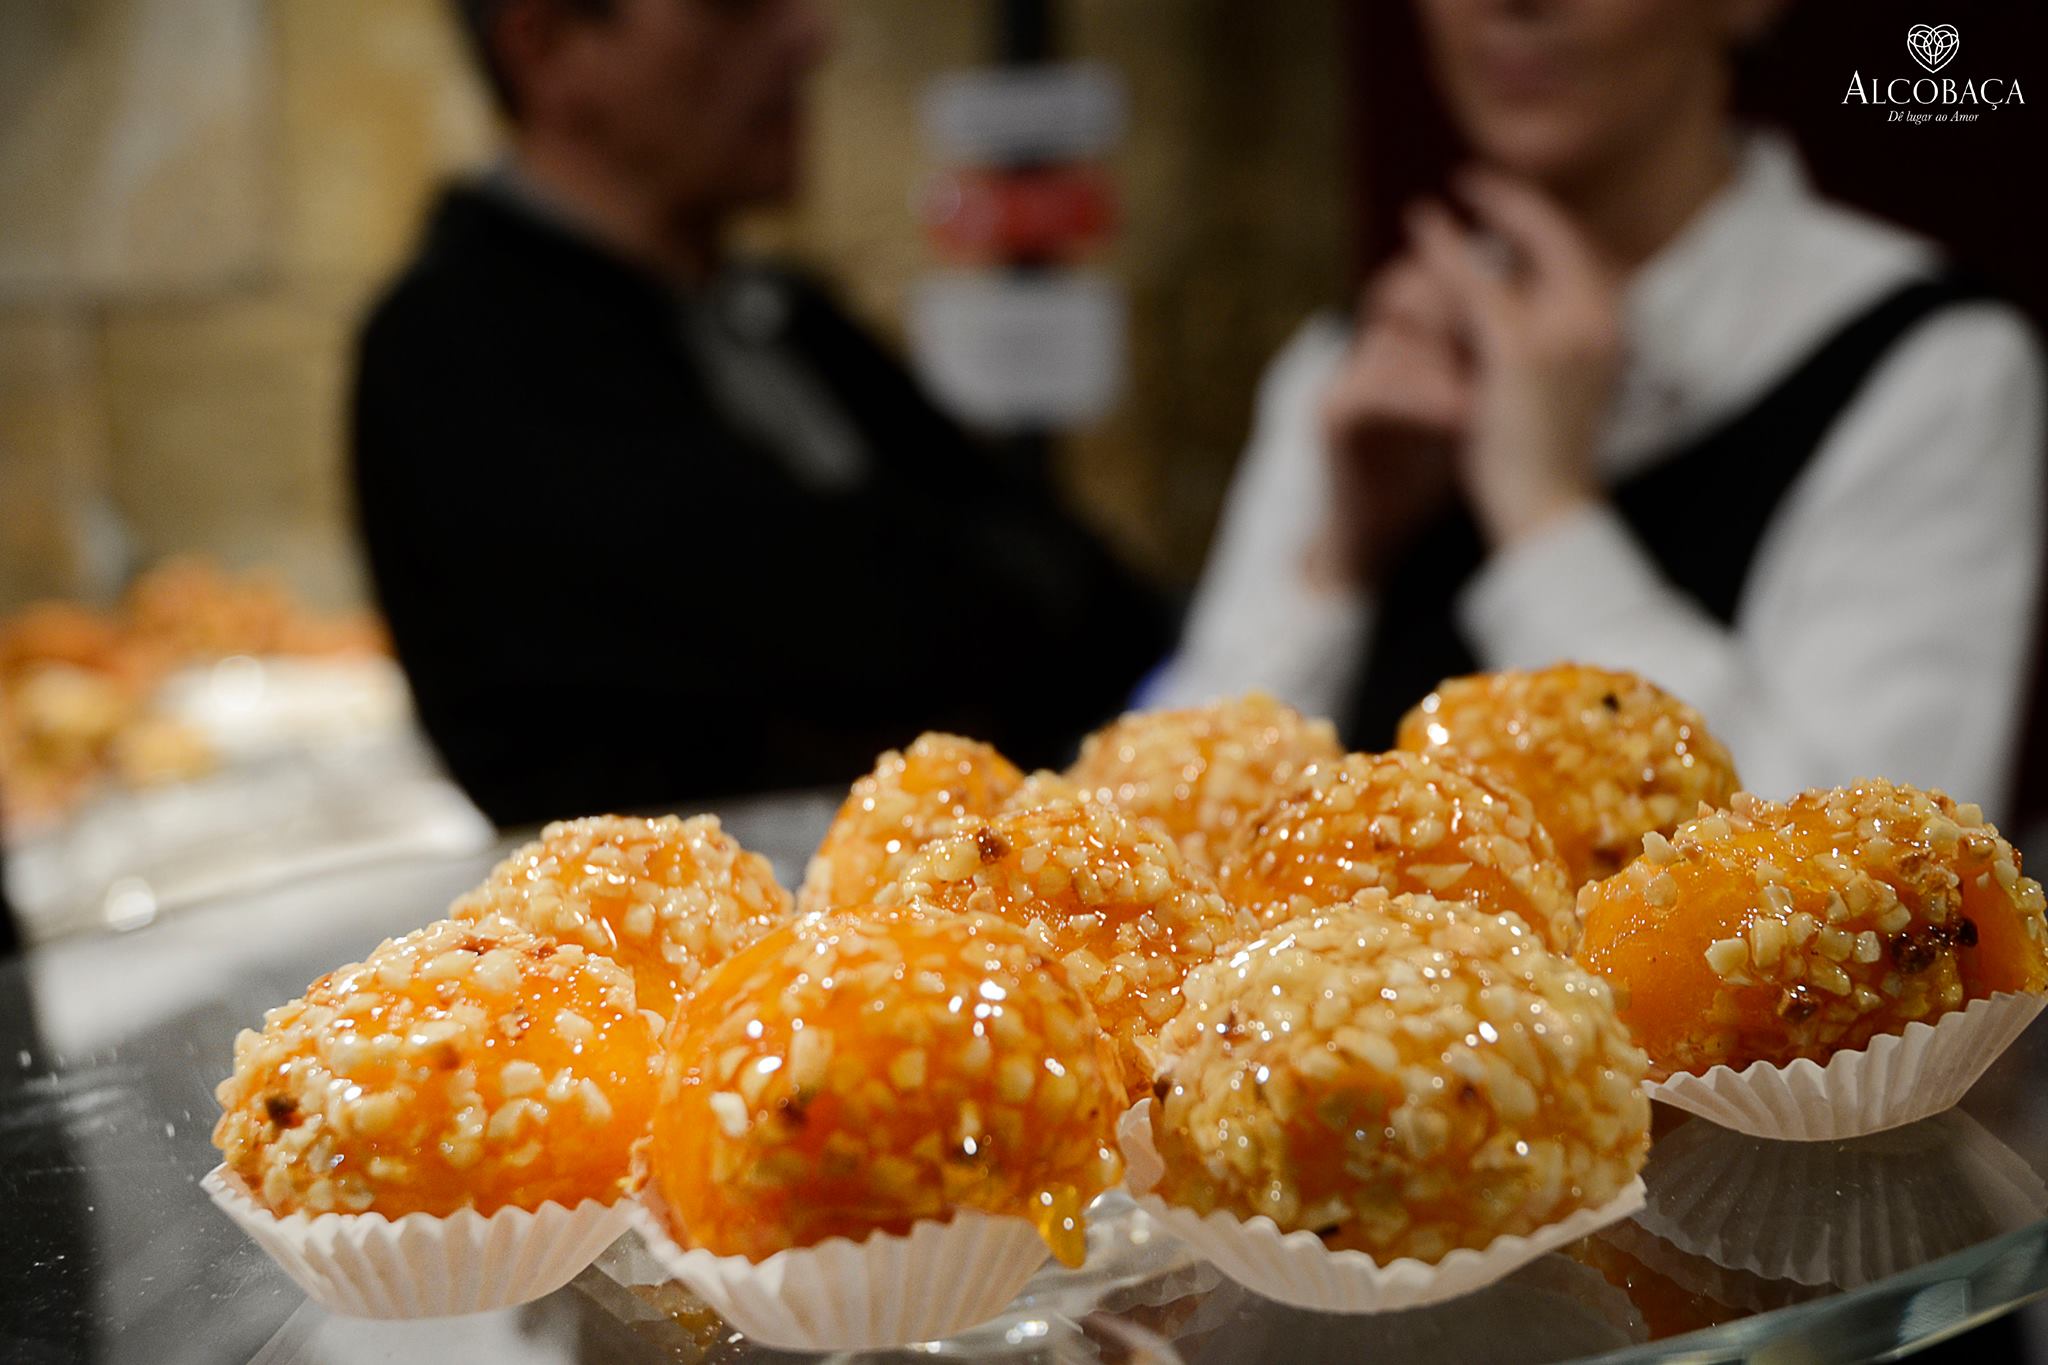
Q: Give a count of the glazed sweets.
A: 10